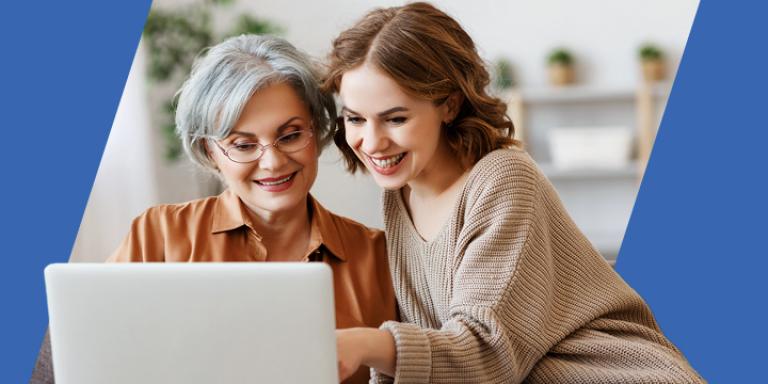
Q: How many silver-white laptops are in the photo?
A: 1